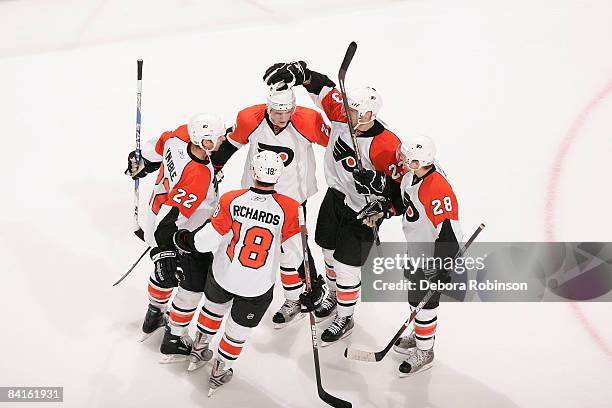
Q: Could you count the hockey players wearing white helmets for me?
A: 5